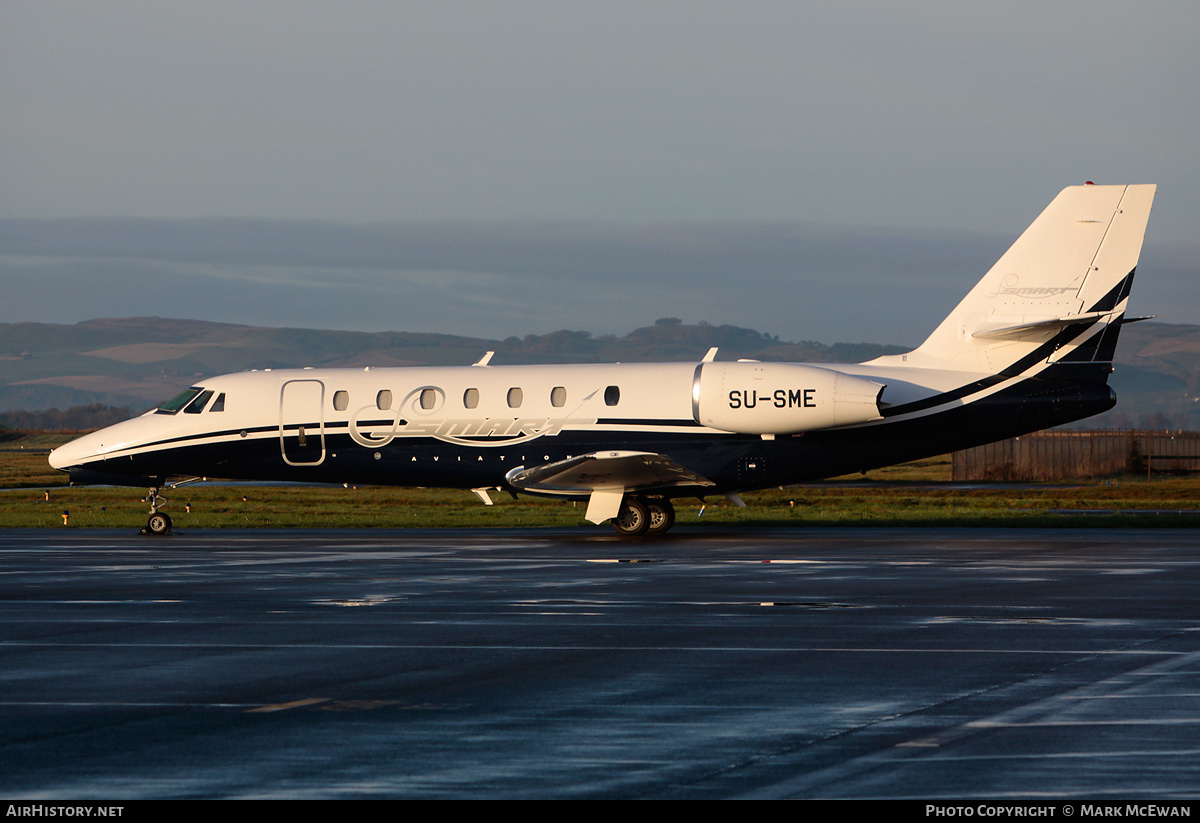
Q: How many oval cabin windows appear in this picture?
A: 7